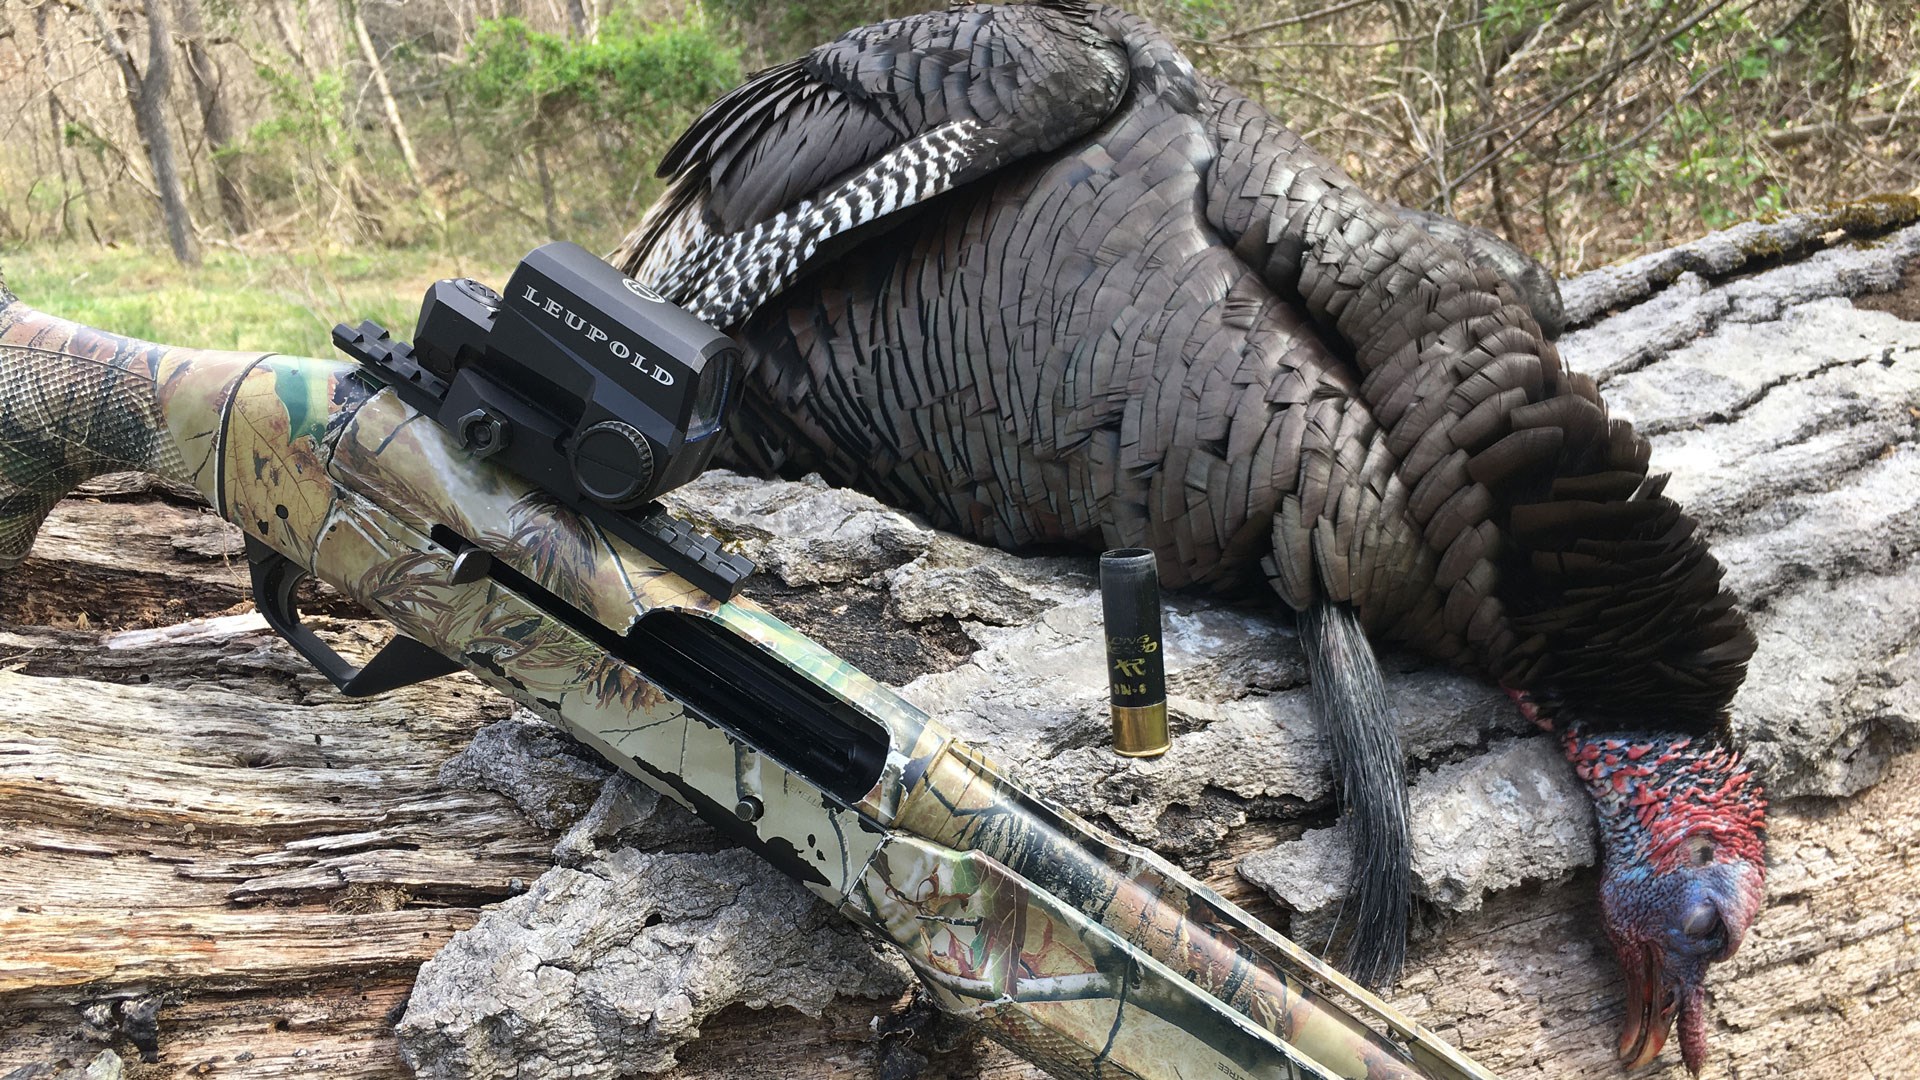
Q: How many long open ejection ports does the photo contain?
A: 1